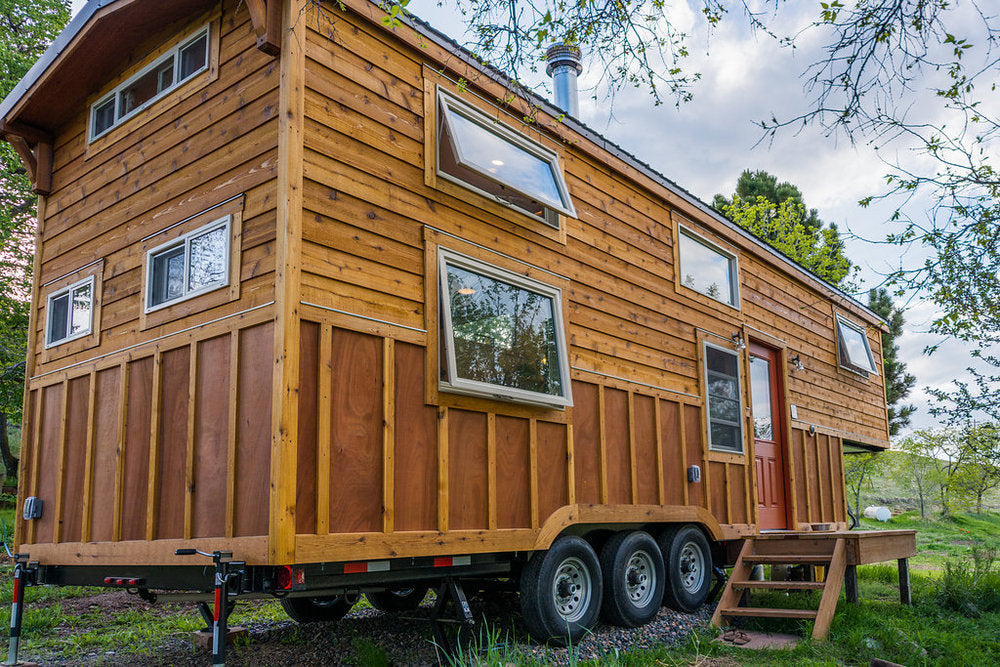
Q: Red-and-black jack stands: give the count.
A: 2